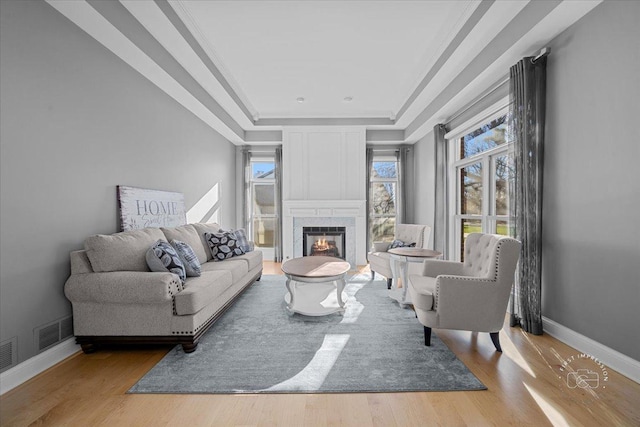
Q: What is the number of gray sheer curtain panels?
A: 6